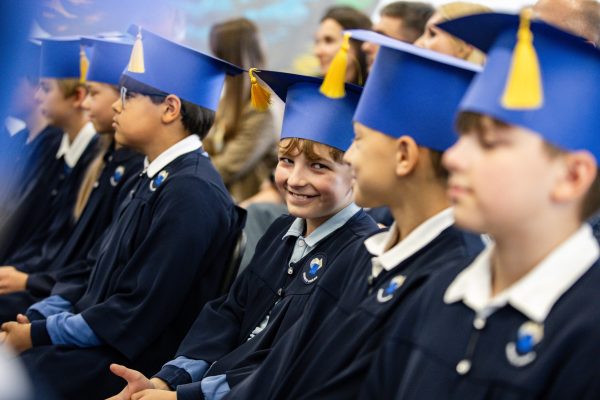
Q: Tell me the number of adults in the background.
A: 5